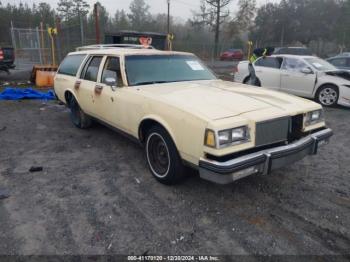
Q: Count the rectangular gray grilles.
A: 1